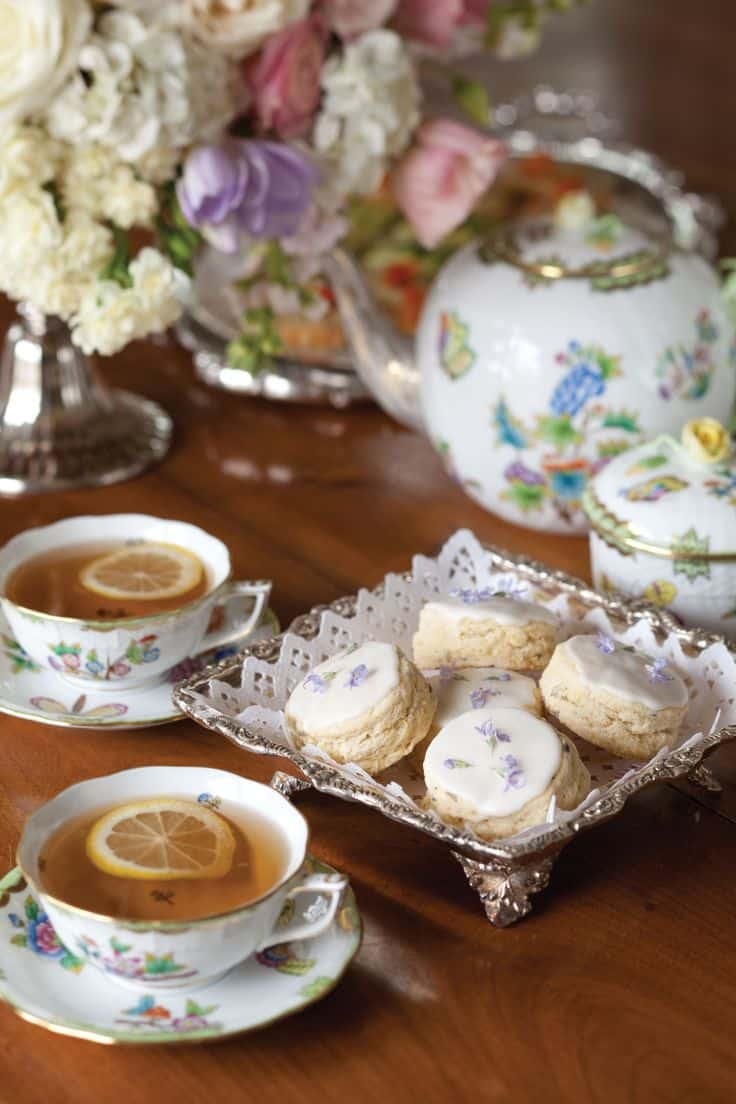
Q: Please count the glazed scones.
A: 5